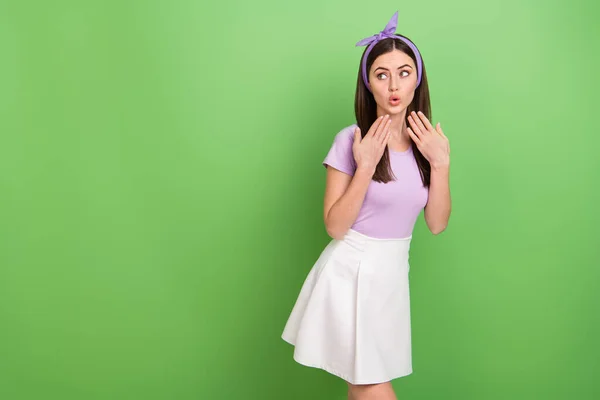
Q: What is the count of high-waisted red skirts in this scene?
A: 0